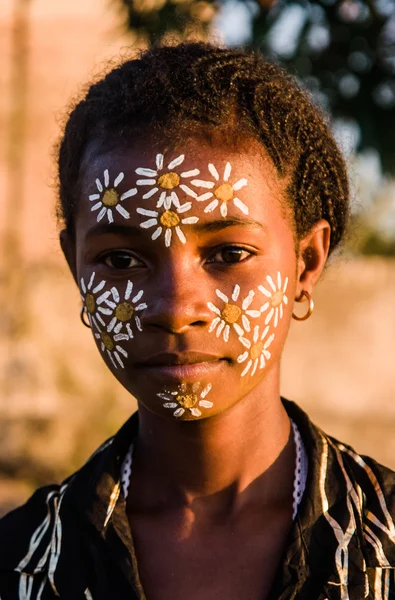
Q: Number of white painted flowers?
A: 11